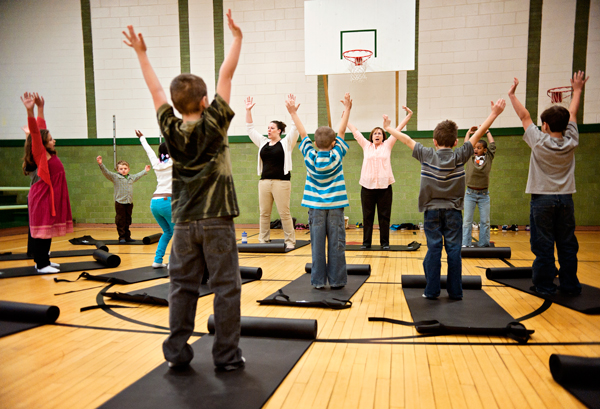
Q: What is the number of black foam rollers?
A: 12